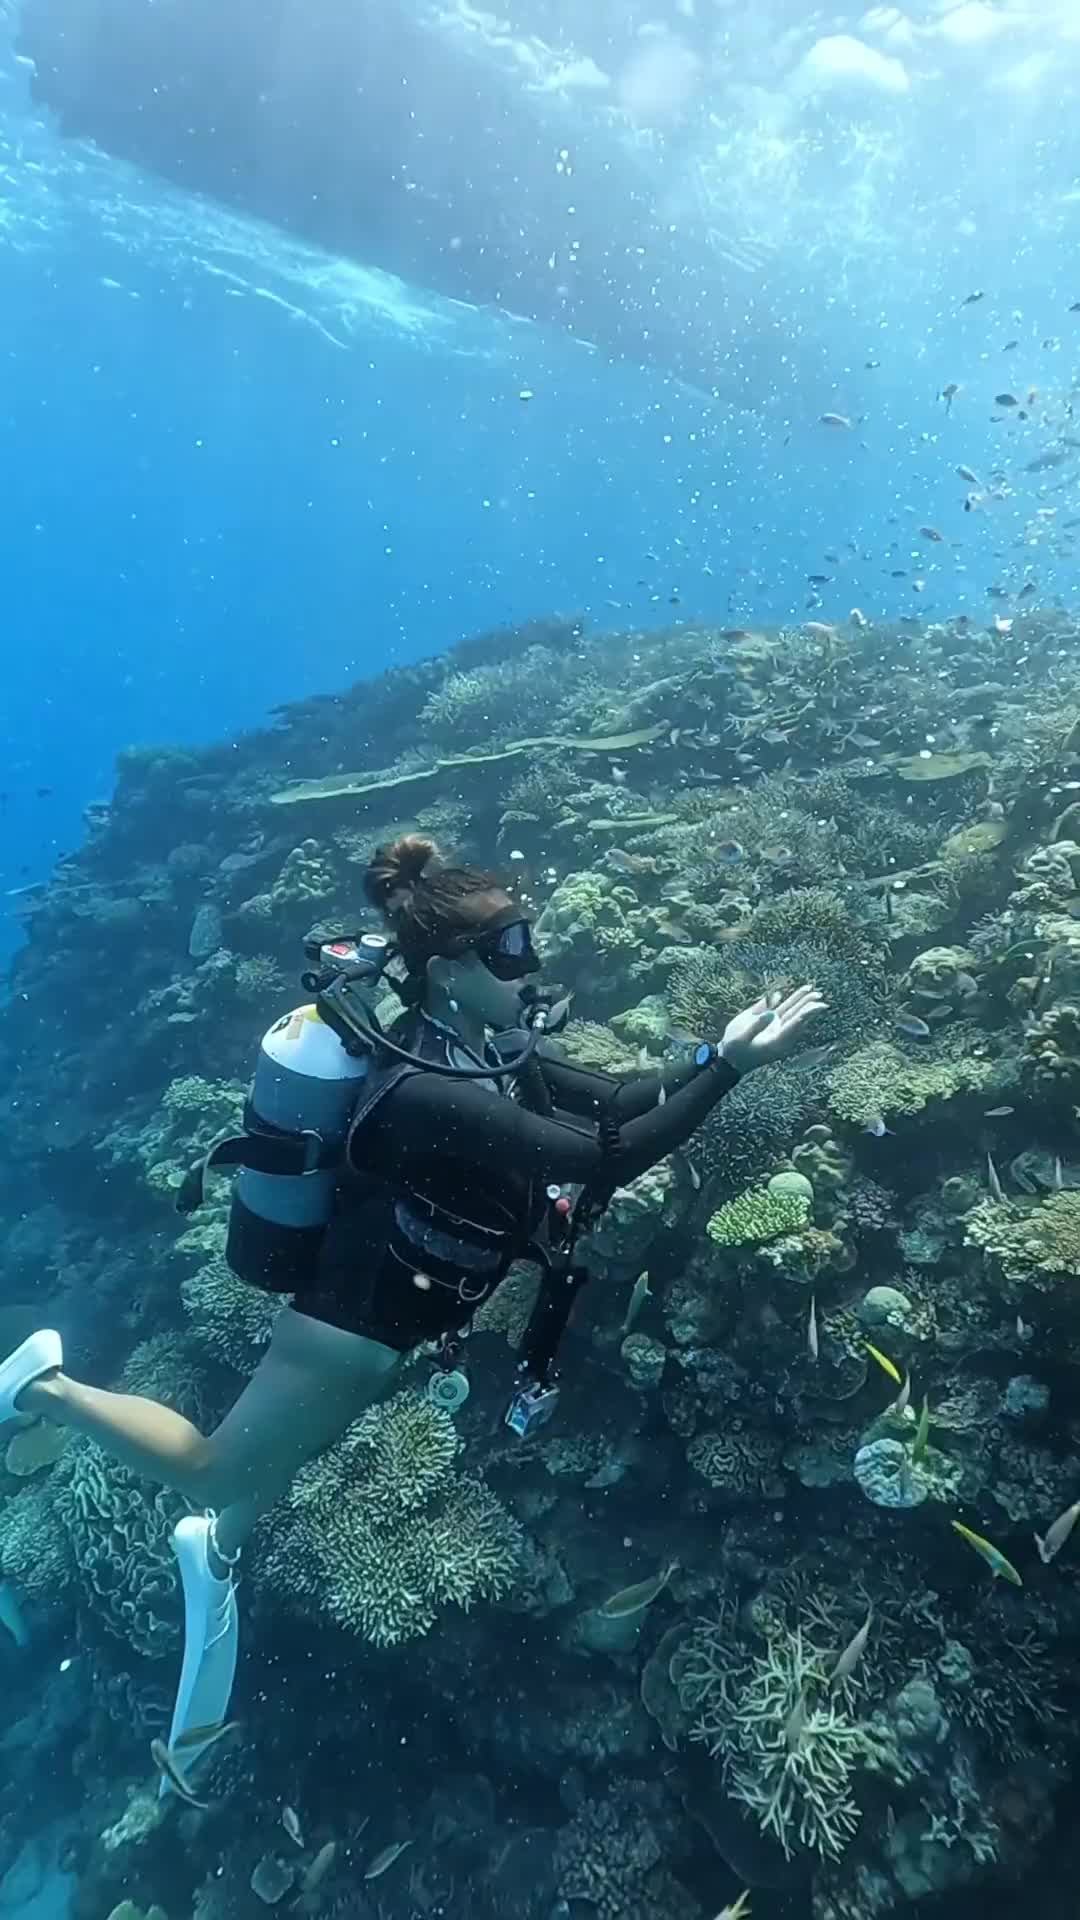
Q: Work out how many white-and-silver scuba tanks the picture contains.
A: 1